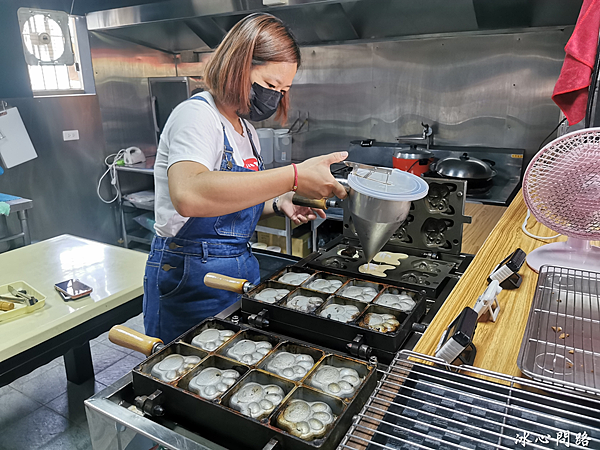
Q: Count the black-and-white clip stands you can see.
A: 2